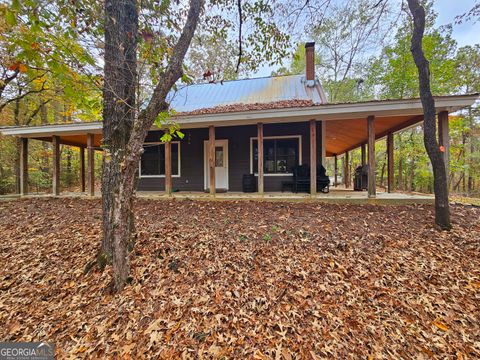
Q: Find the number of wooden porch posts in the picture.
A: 14